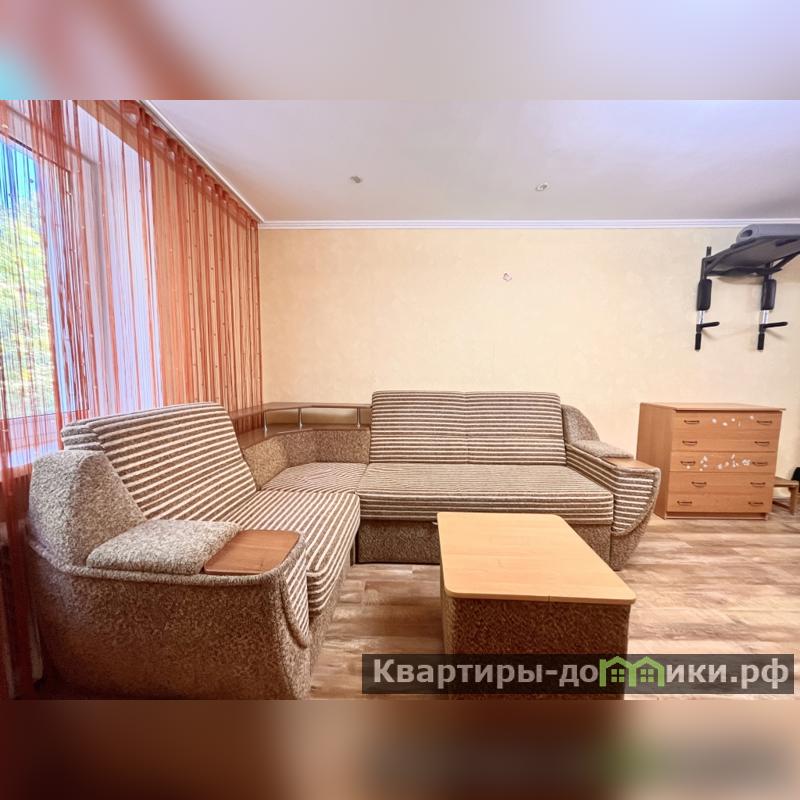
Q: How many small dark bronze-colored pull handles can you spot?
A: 10